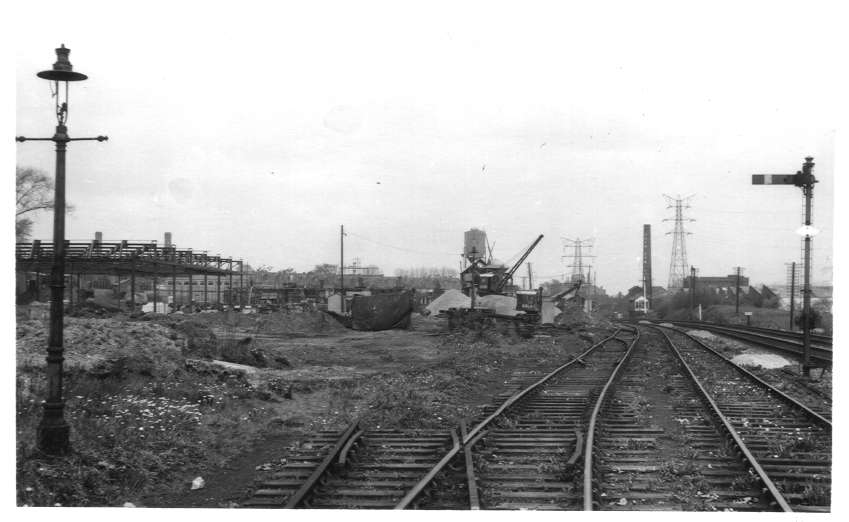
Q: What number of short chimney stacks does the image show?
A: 2